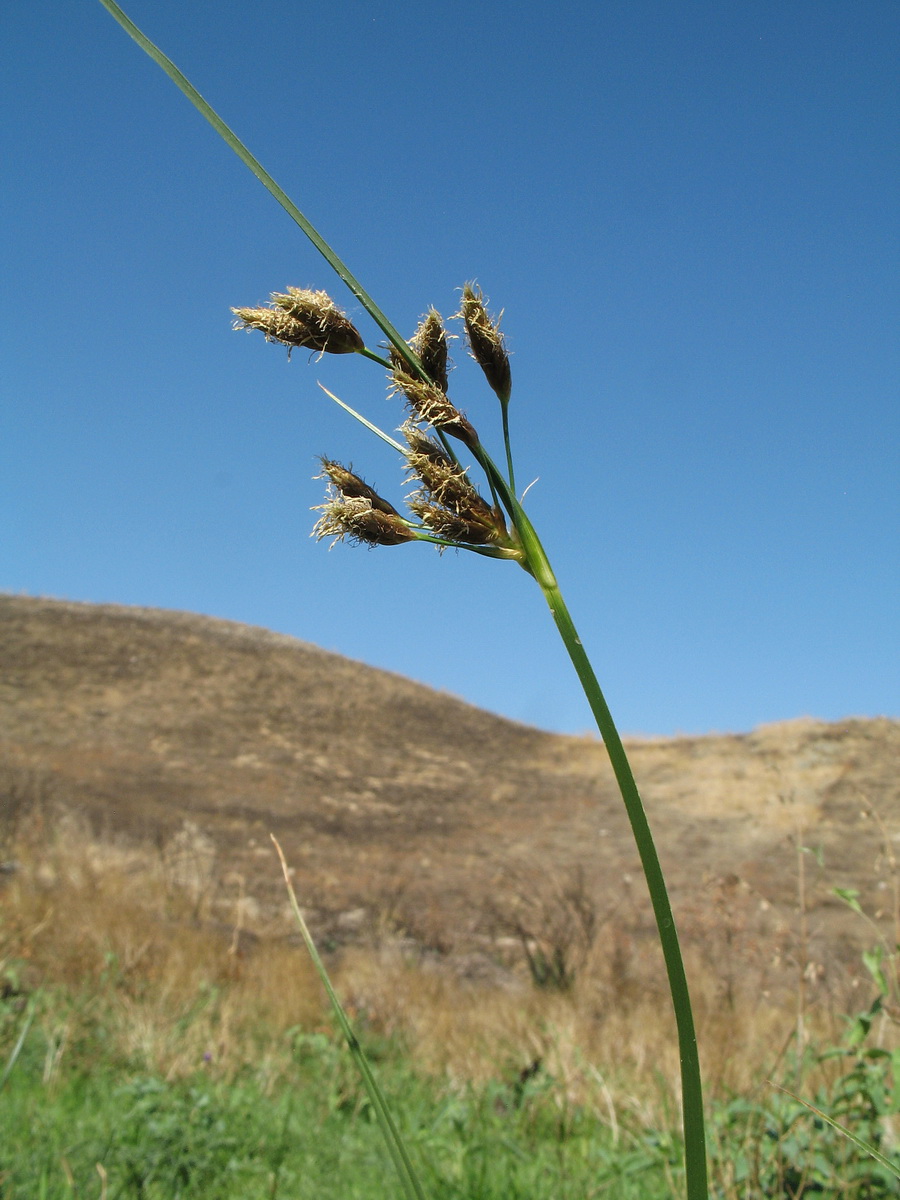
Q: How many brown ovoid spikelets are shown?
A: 11